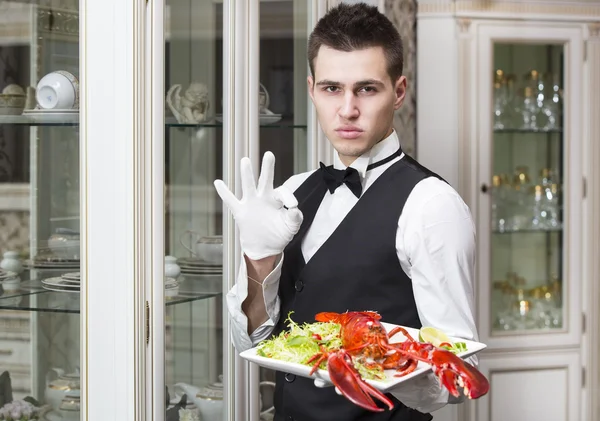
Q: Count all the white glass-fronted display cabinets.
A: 2